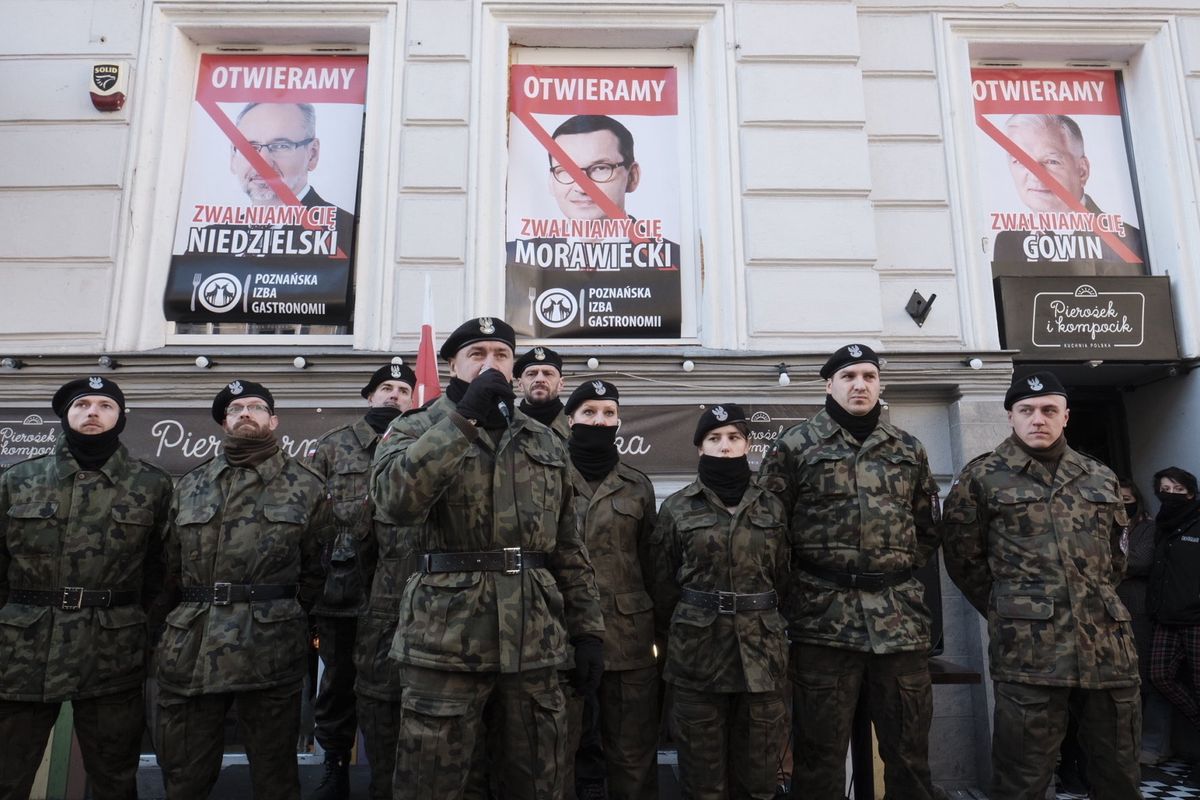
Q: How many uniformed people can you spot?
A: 9